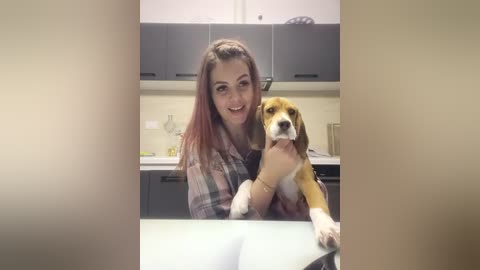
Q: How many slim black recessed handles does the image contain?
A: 4